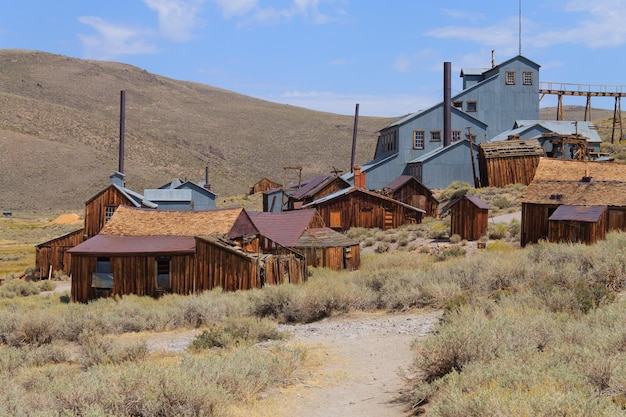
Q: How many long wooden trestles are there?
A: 1